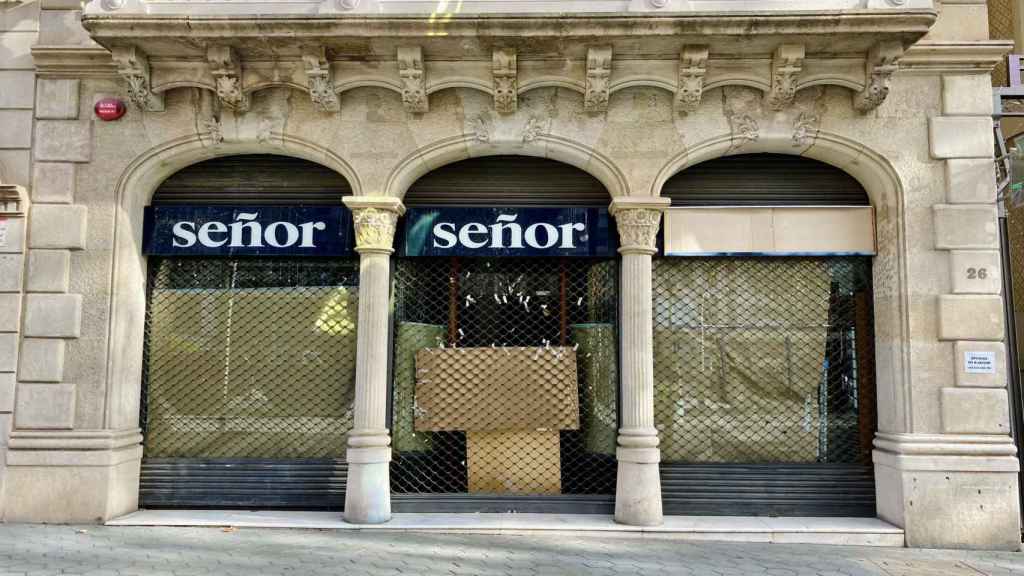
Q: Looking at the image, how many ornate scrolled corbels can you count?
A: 9